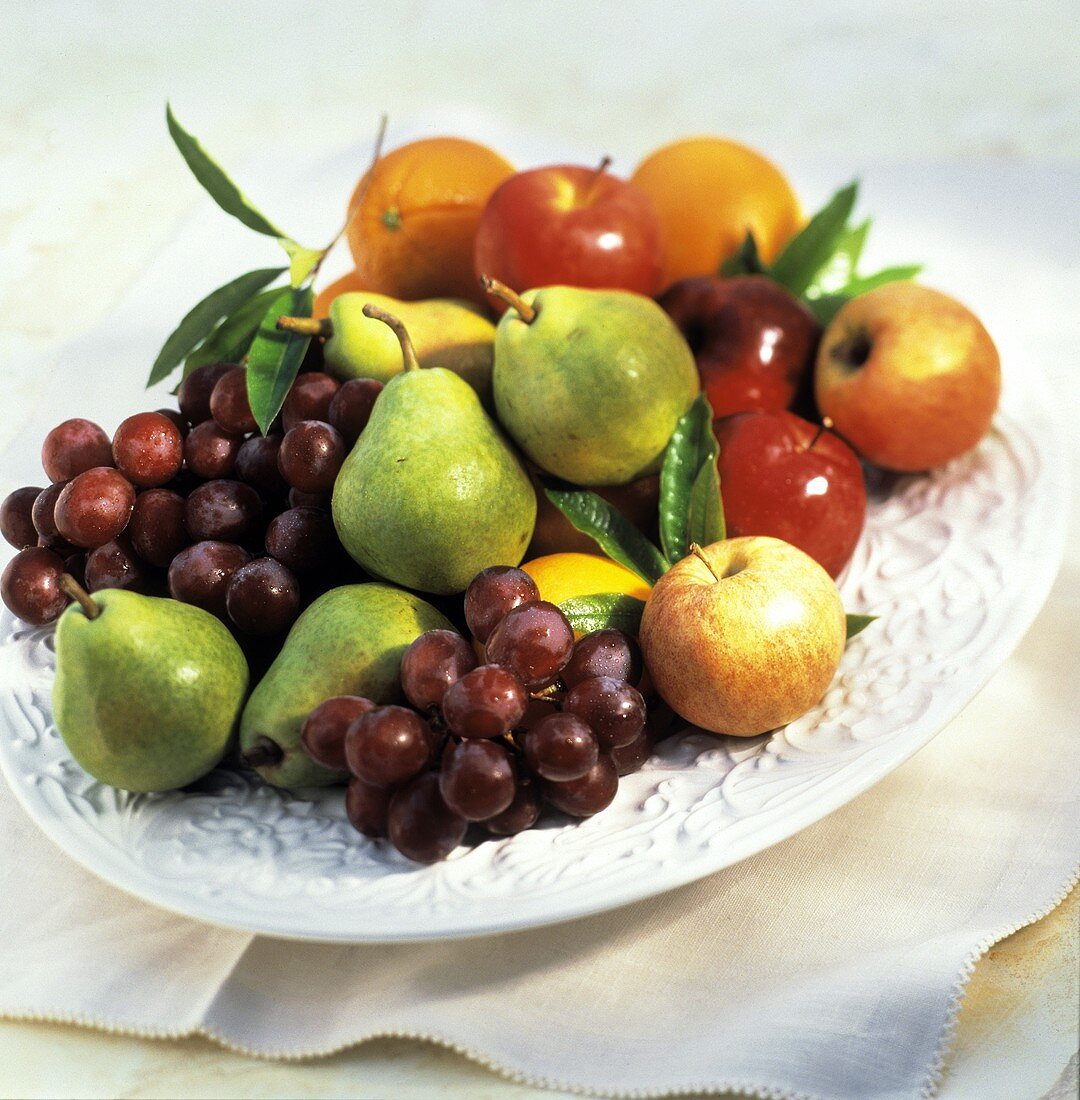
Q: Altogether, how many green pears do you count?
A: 5